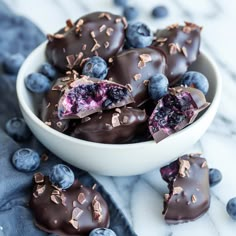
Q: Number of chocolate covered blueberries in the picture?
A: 9